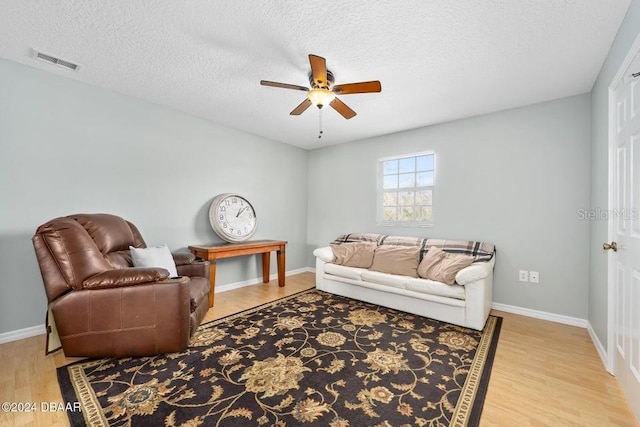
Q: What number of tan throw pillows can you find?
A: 3